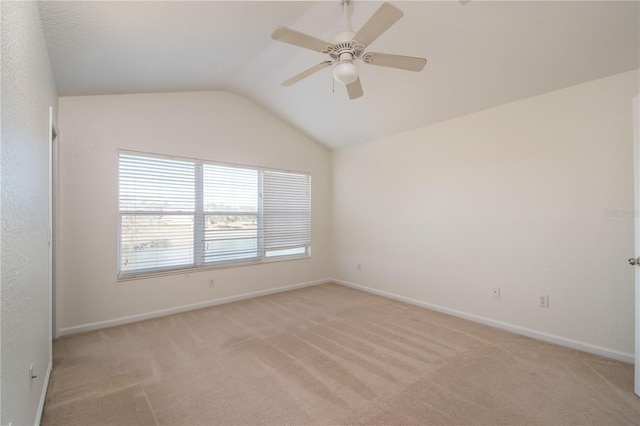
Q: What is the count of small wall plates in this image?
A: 5